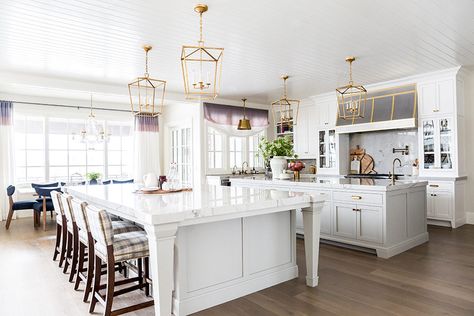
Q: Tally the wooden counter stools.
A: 4